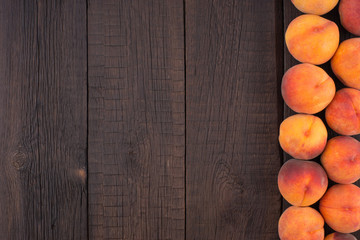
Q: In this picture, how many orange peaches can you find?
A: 12